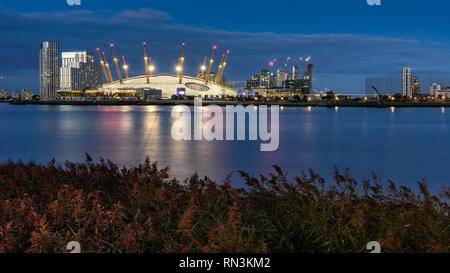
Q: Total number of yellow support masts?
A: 12